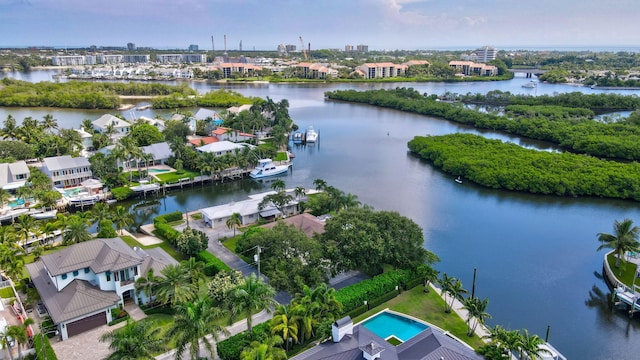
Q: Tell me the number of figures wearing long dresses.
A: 0